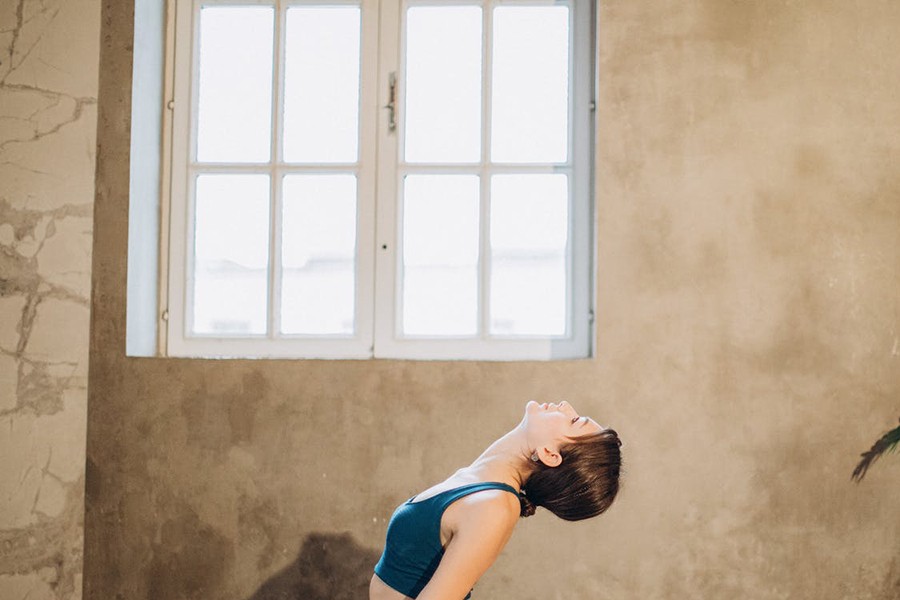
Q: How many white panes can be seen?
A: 8